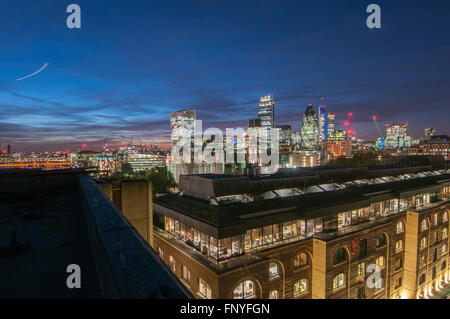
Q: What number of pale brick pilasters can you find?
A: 2